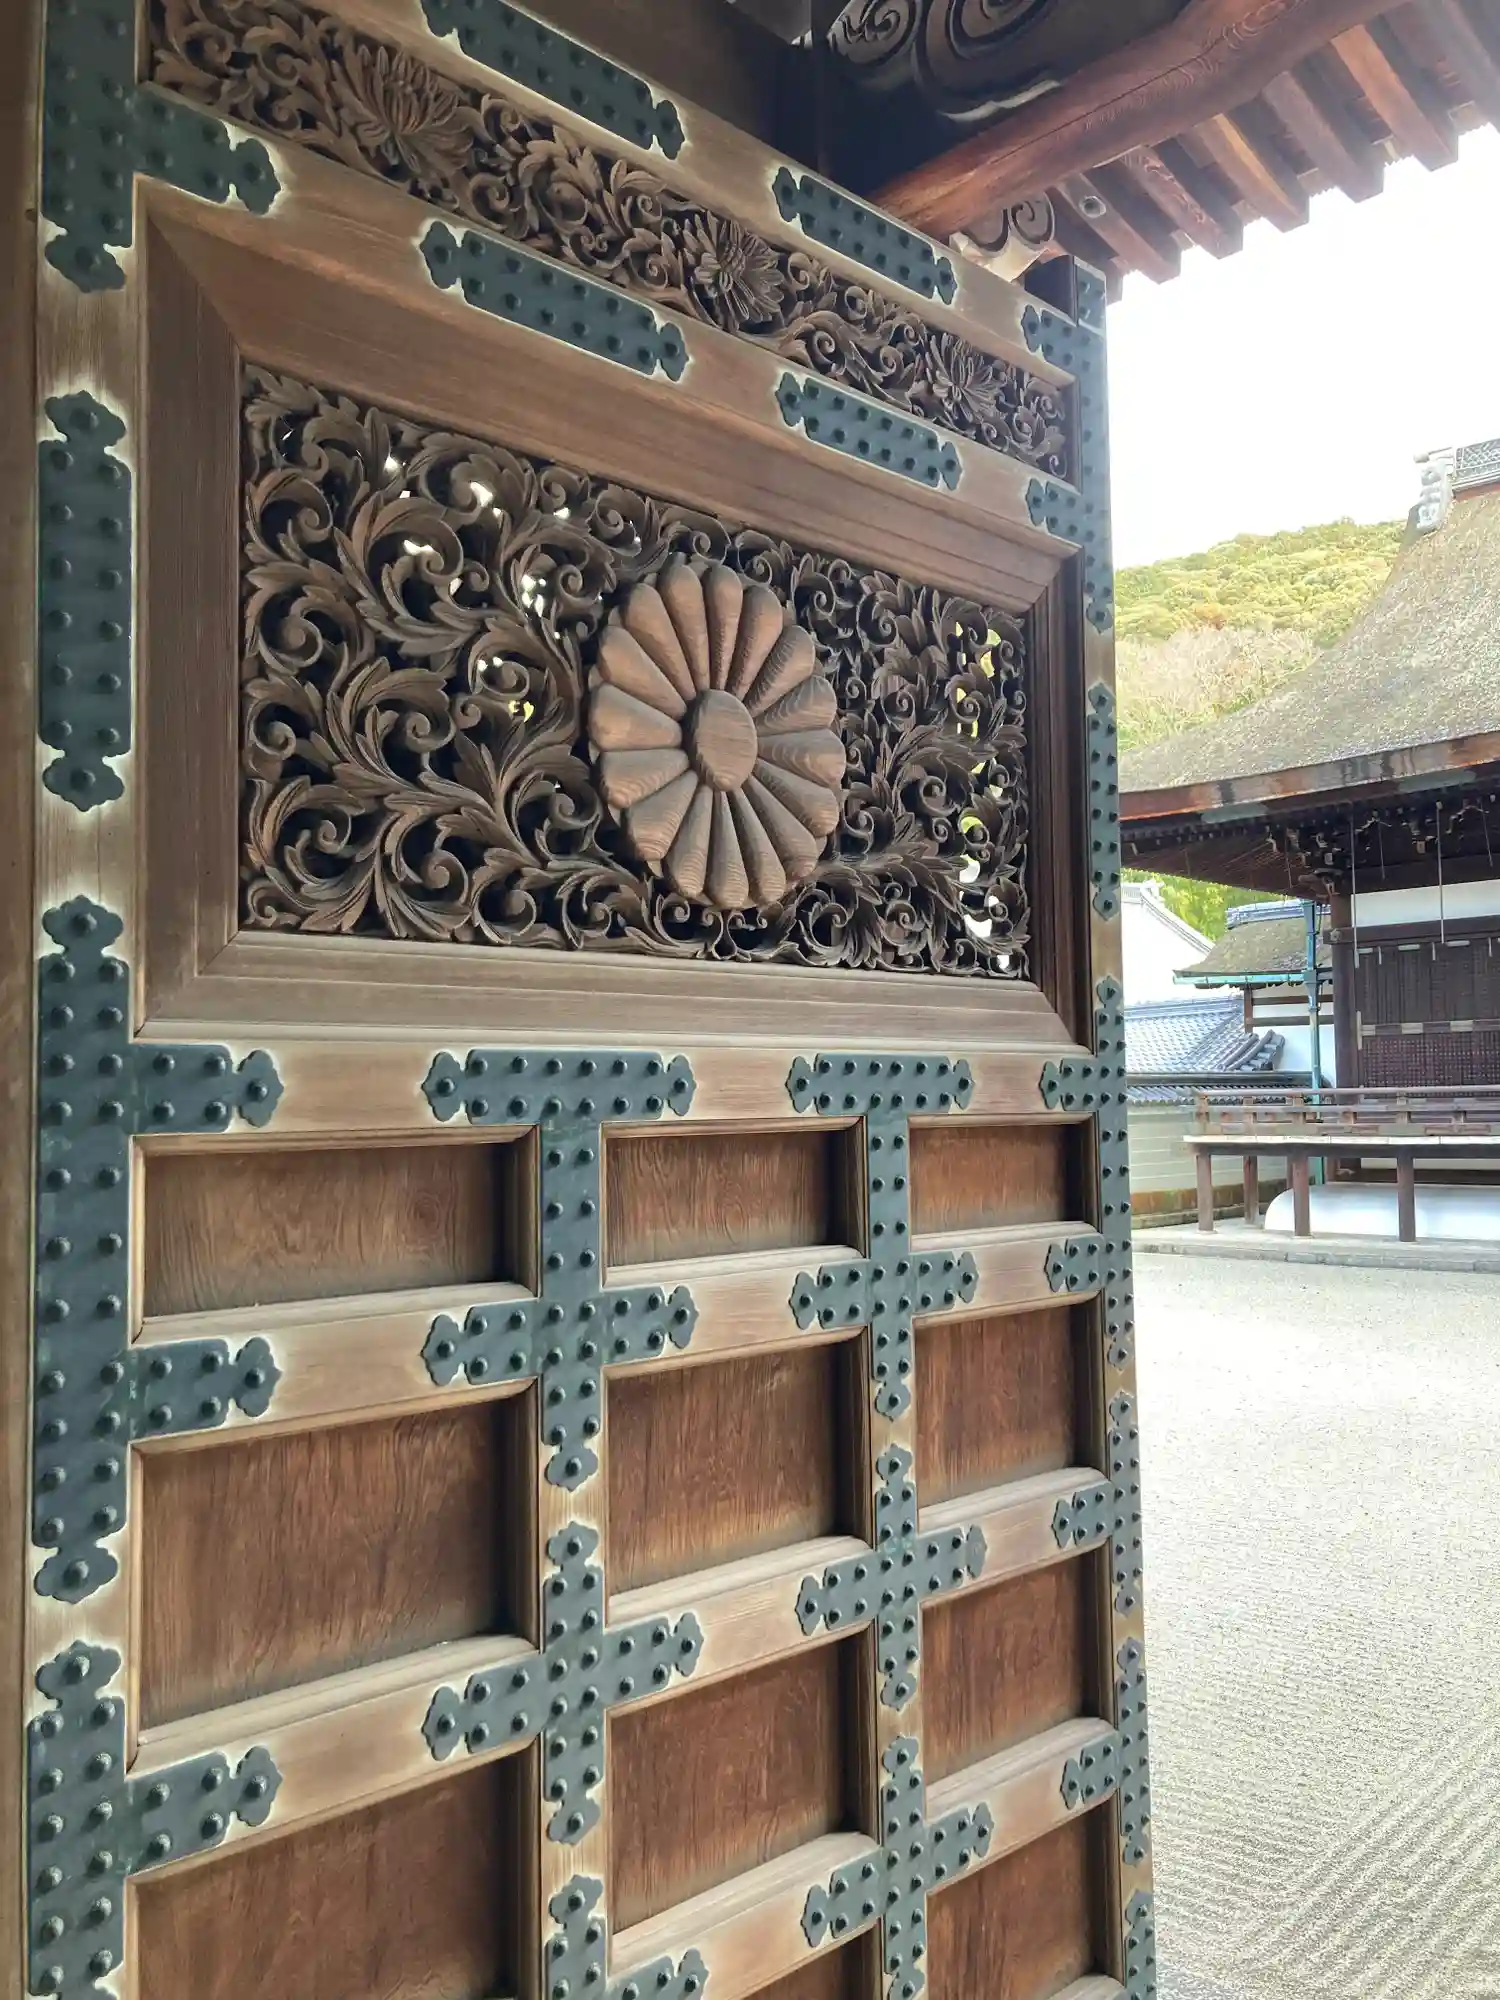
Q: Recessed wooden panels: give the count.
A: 11